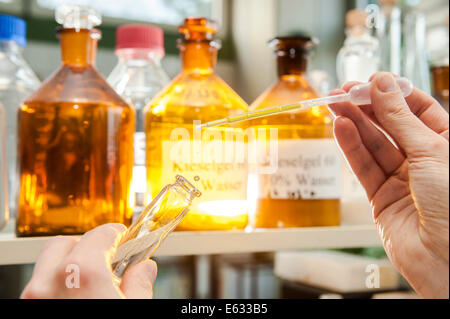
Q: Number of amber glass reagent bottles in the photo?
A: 3